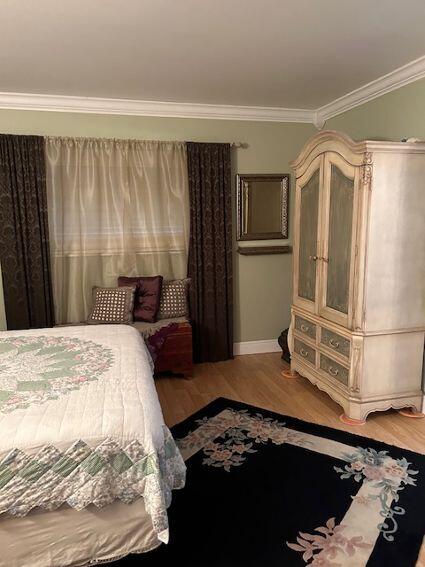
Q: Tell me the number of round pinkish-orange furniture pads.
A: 3